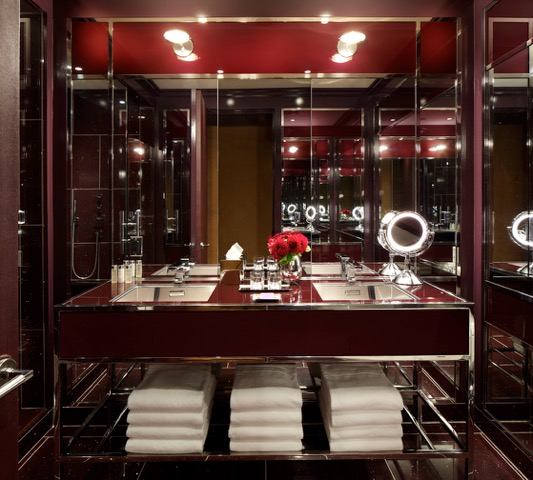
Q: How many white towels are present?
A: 12